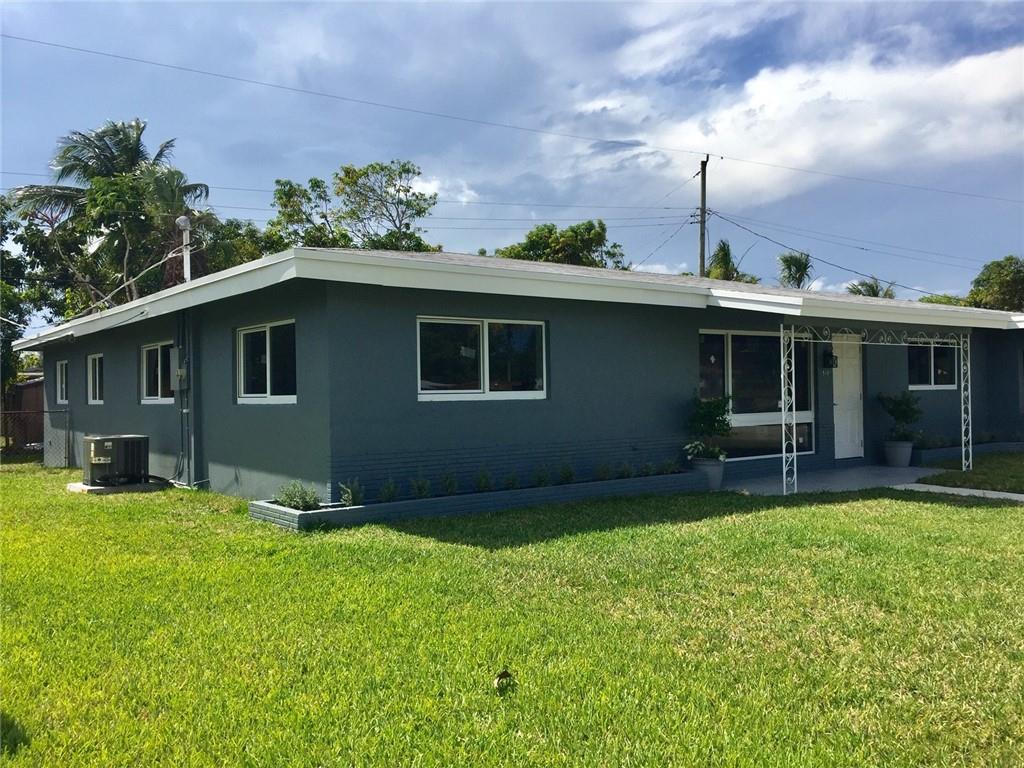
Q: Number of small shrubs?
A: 13